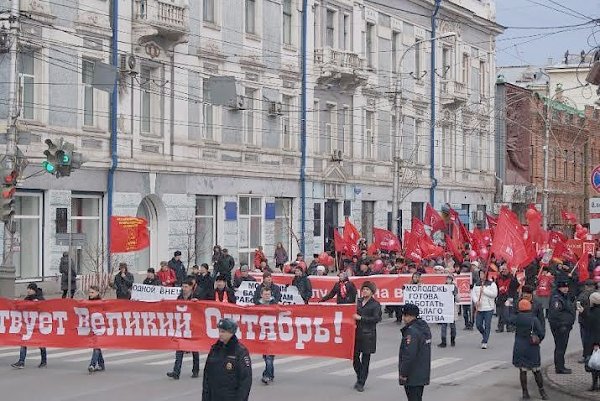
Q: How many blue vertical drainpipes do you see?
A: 3